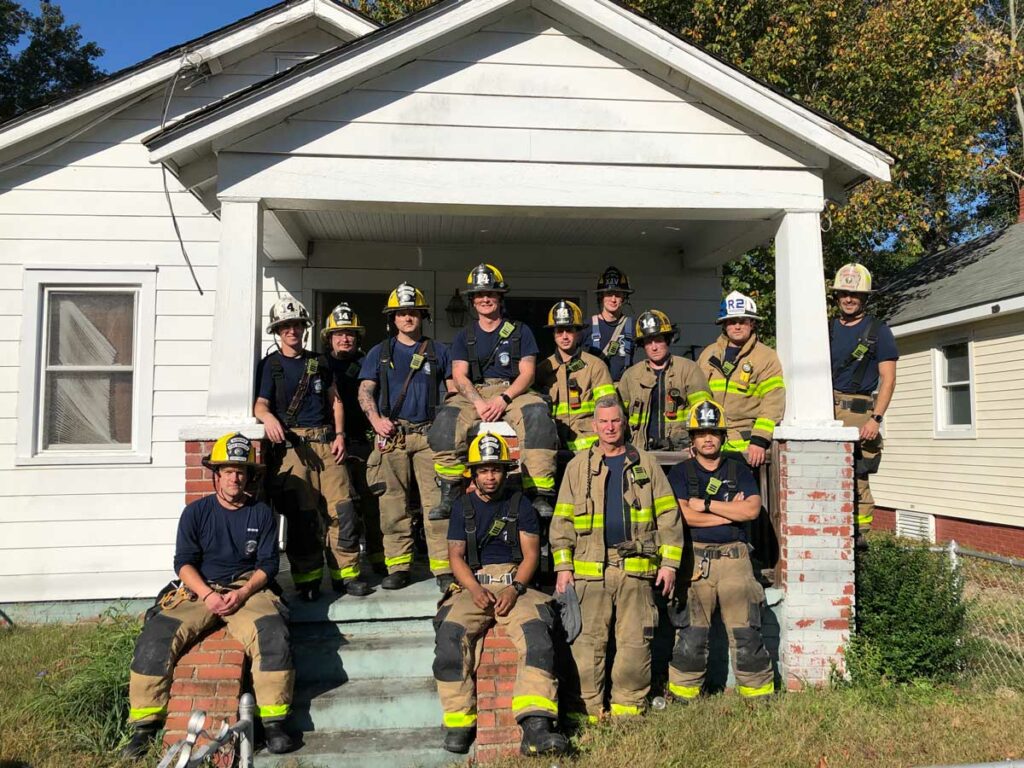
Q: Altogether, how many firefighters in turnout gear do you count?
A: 13